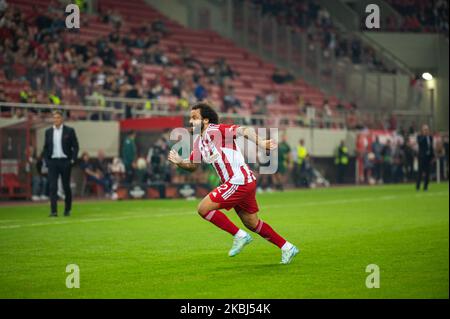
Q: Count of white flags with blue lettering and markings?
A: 0